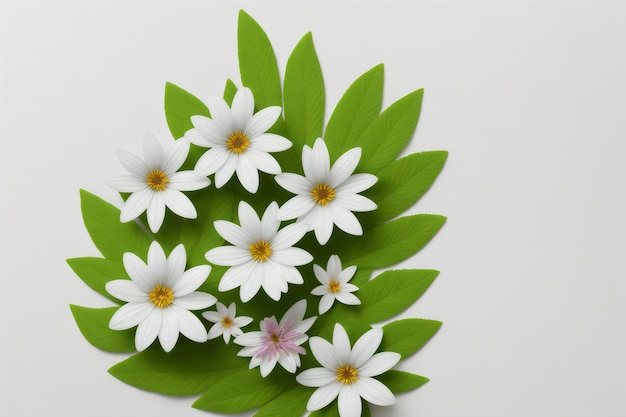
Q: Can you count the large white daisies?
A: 6